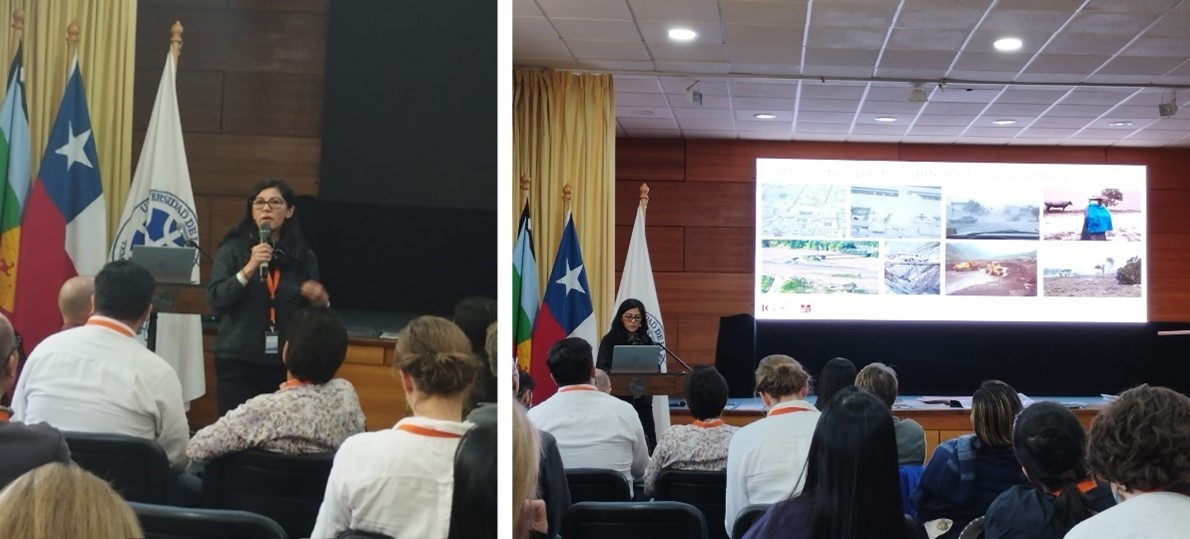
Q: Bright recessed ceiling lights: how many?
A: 6